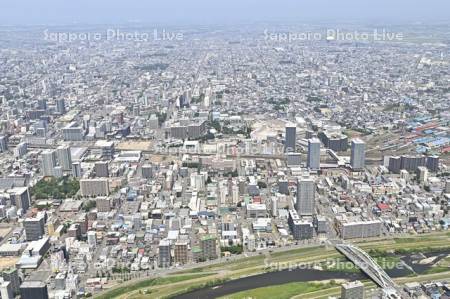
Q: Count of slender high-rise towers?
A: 4